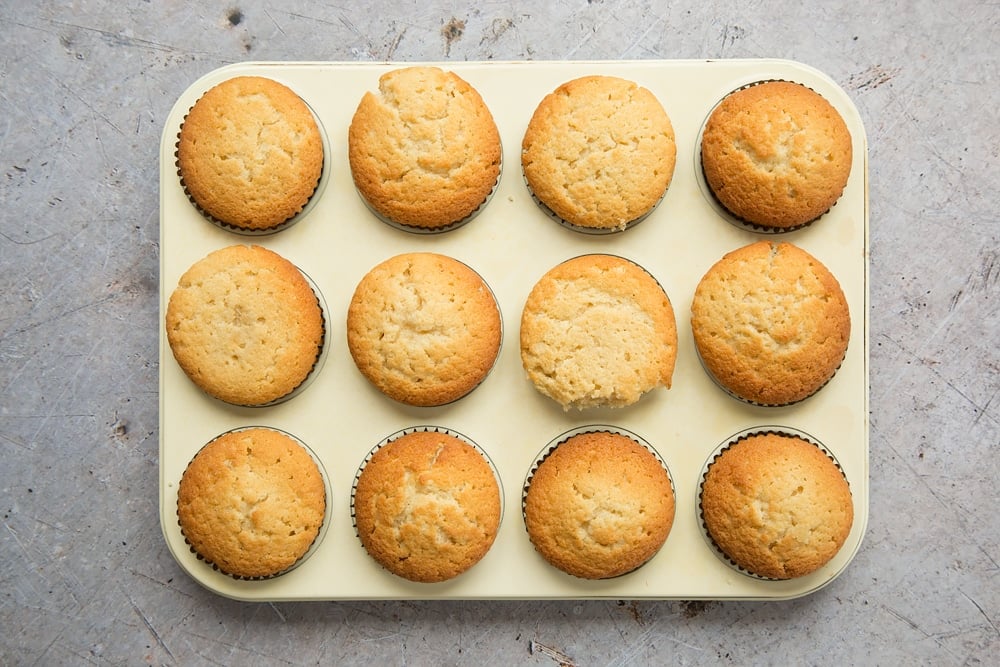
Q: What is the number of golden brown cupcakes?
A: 12